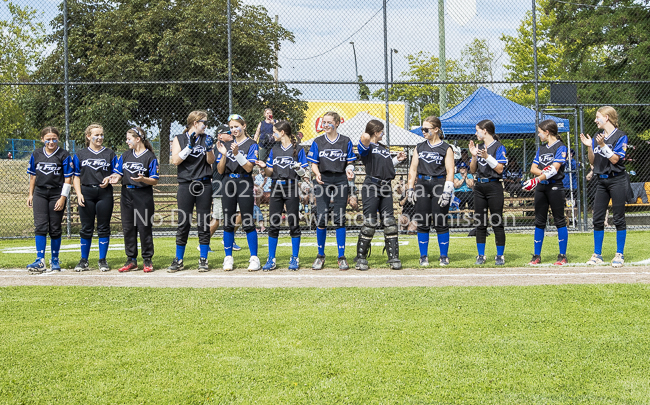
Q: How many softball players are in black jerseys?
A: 12